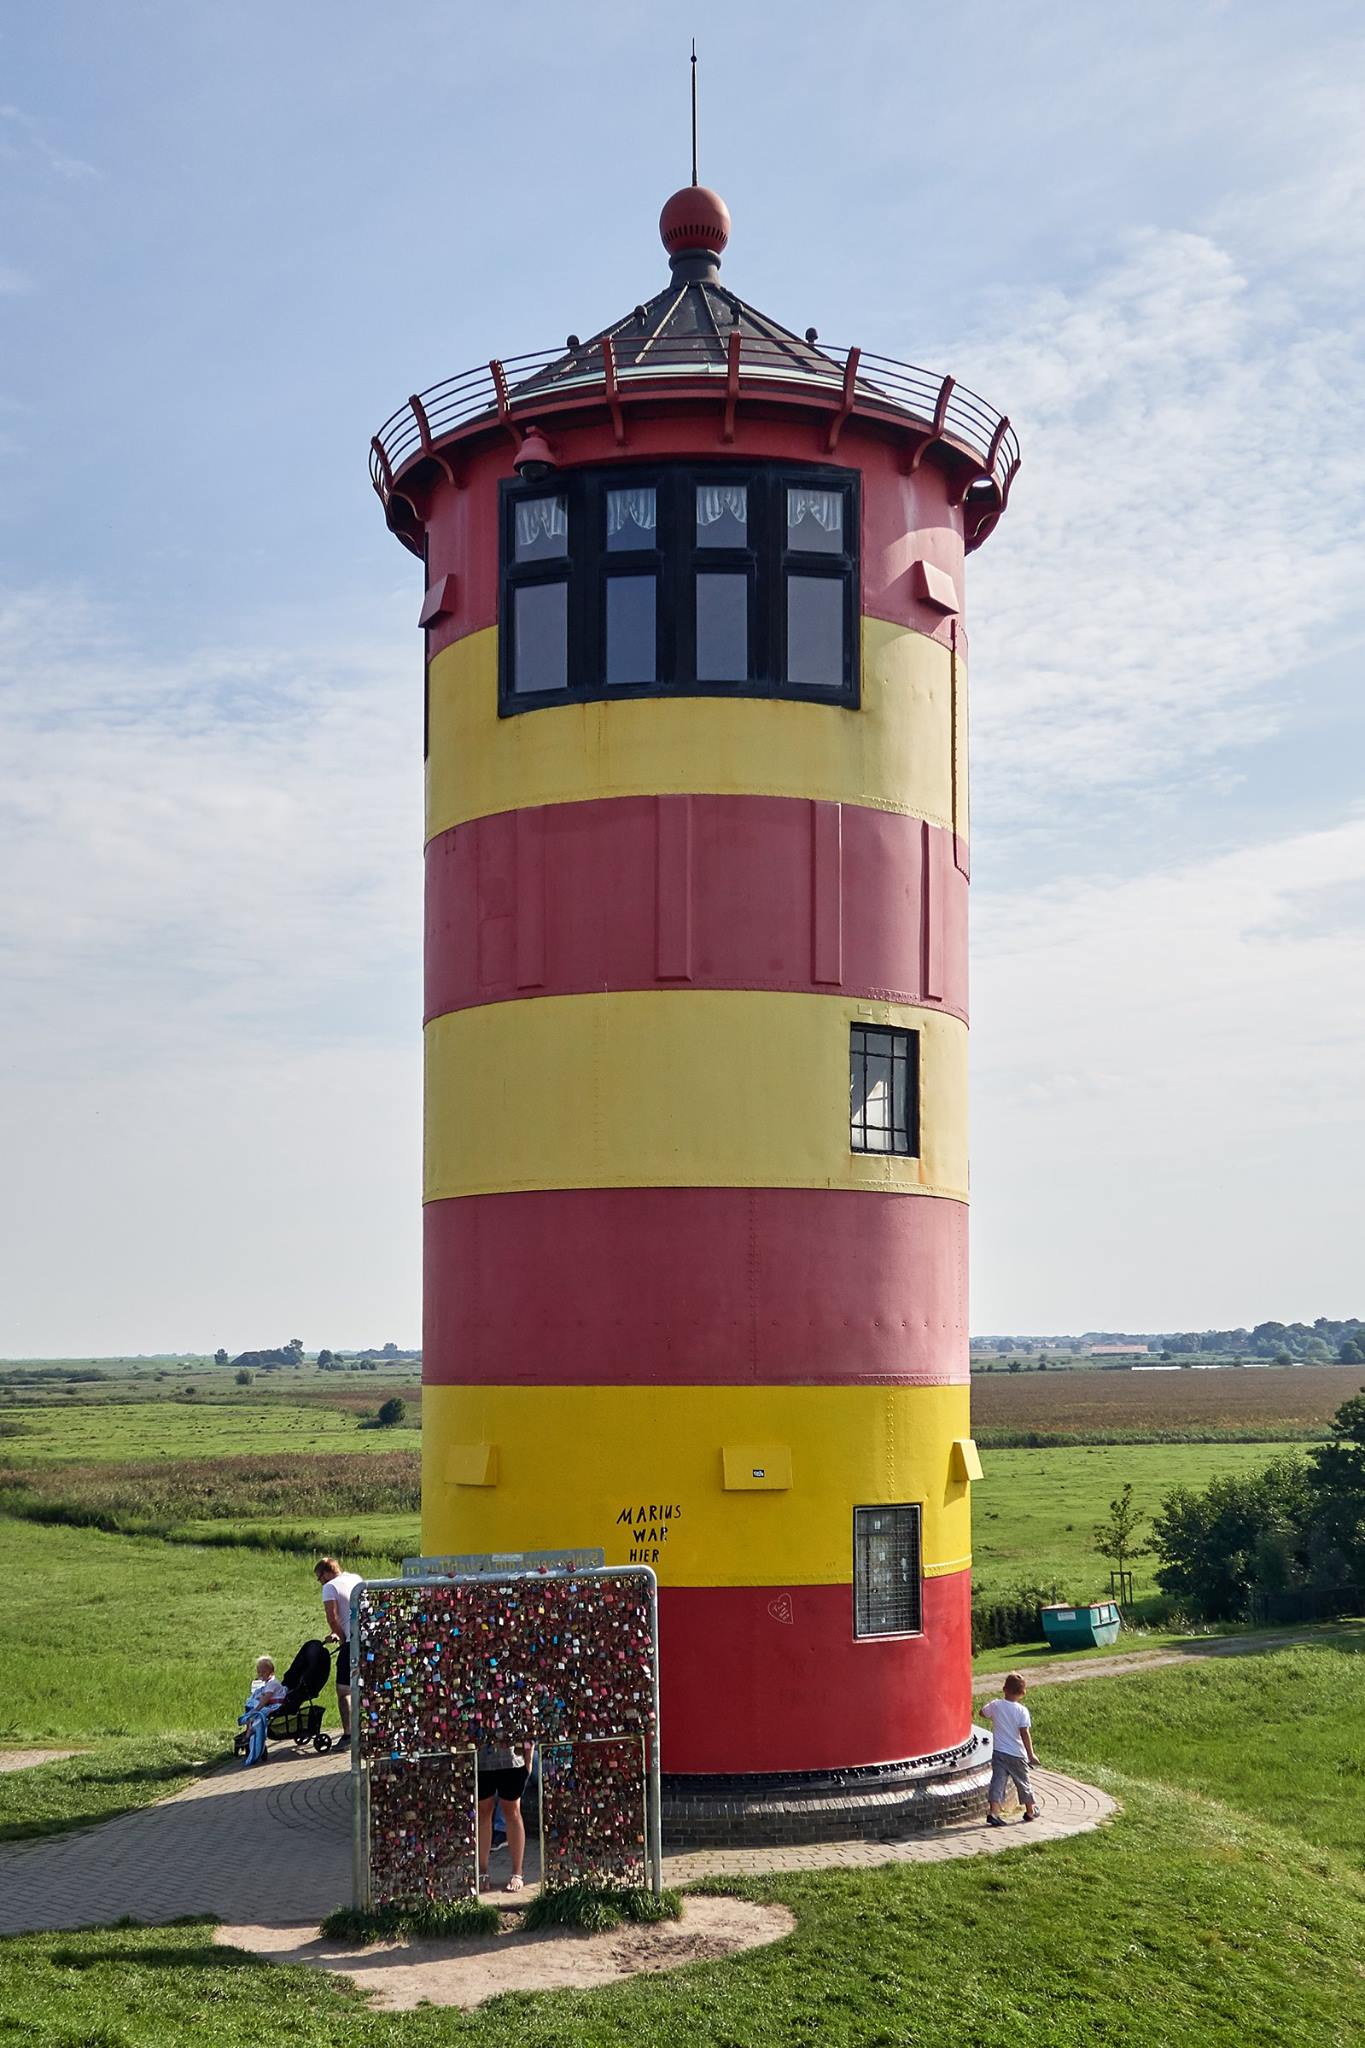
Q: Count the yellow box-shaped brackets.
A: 3